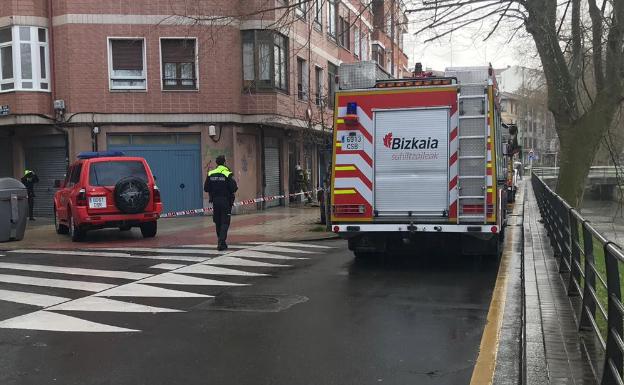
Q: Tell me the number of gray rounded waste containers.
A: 1